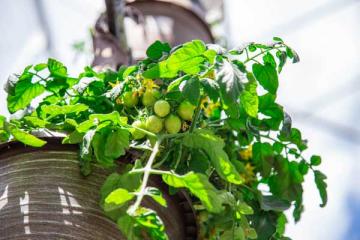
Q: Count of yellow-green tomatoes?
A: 7